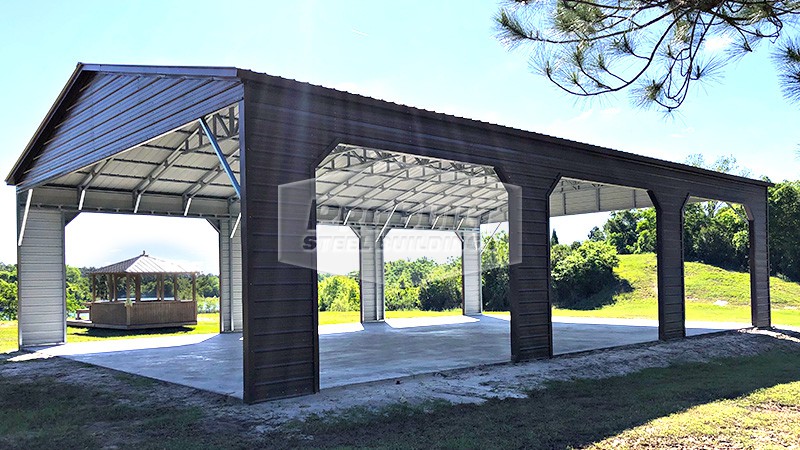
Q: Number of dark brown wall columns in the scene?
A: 4